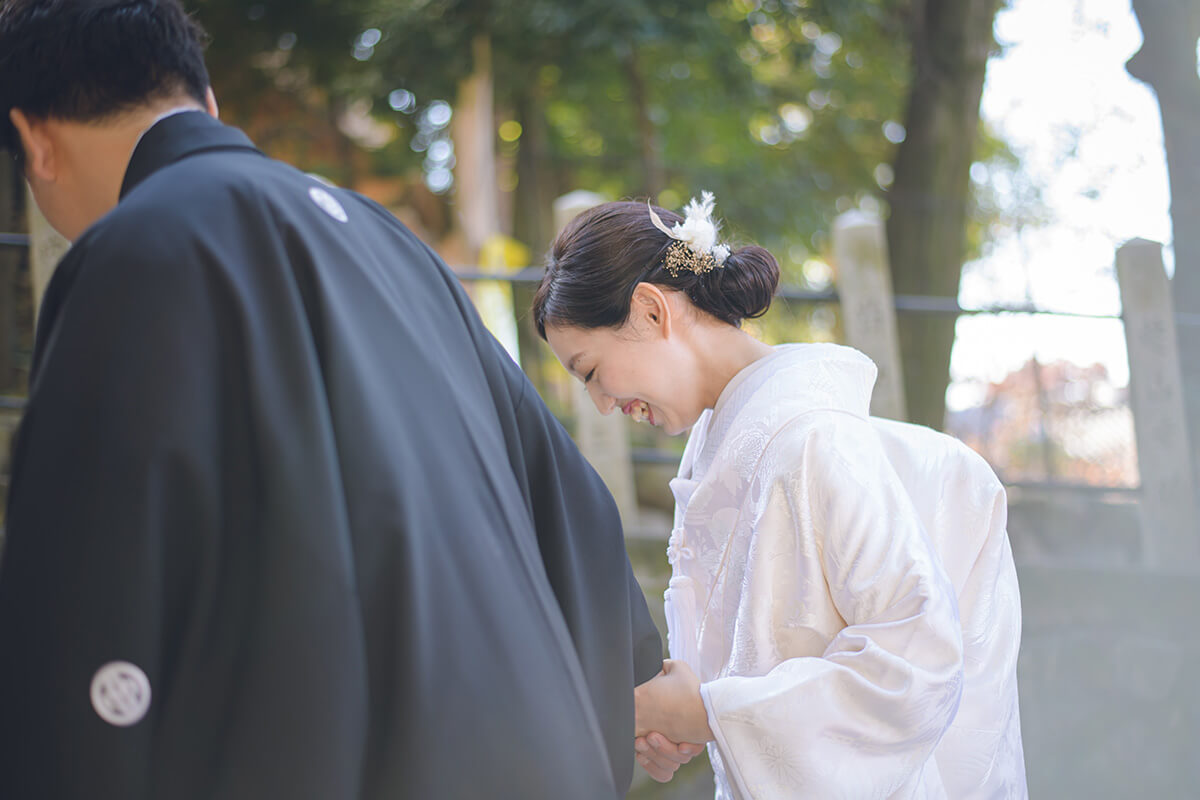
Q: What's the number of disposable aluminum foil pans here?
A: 0